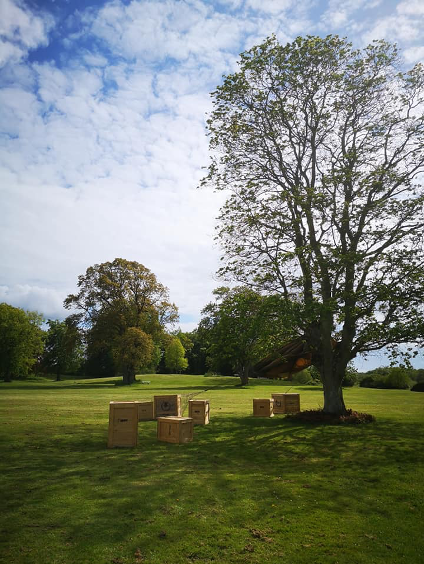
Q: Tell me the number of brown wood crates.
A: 7